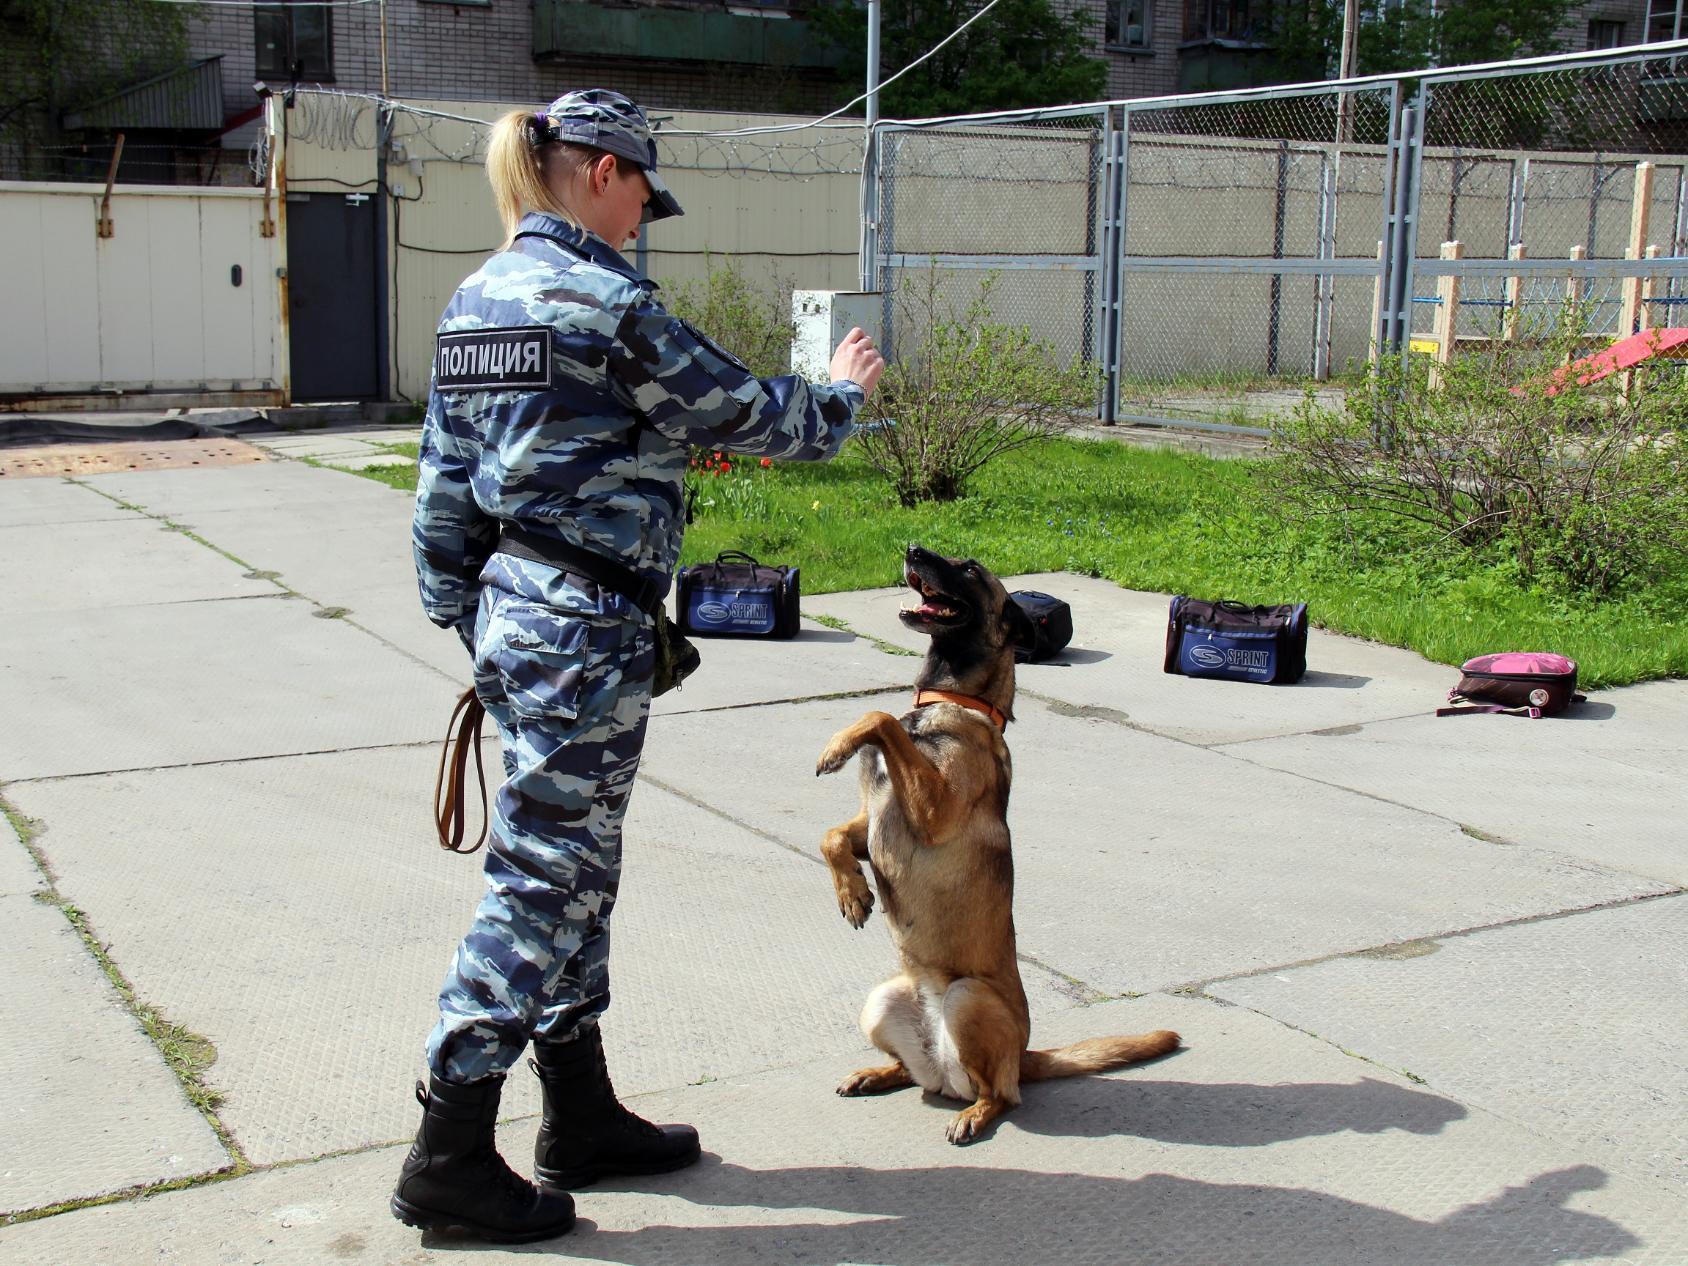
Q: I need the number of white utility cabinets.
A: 1